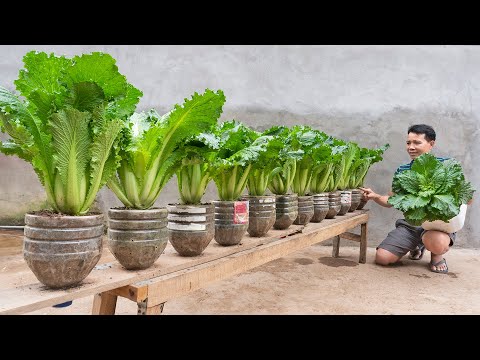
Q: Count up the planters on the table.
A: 12